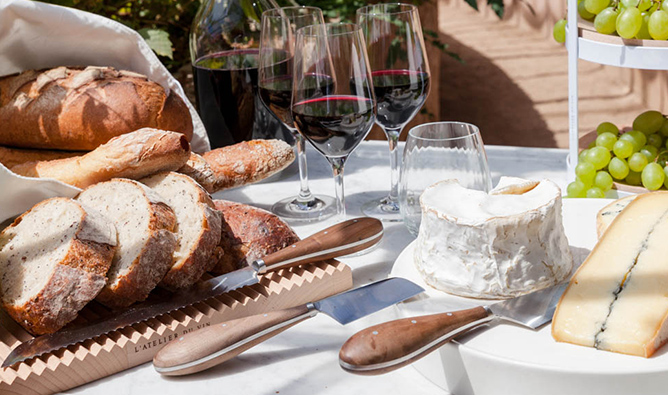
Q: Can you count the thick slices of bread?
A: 3